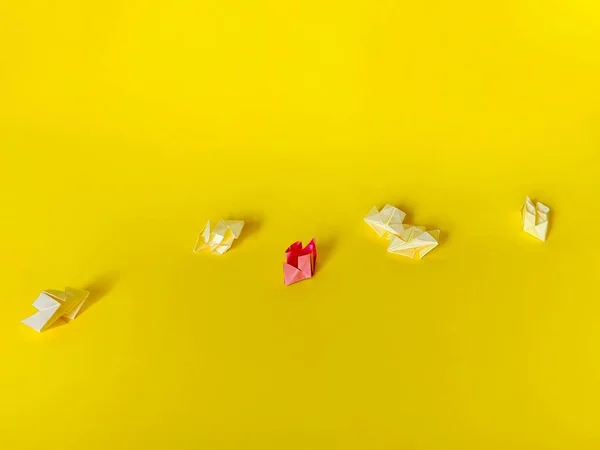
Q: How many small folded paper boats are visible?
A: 6